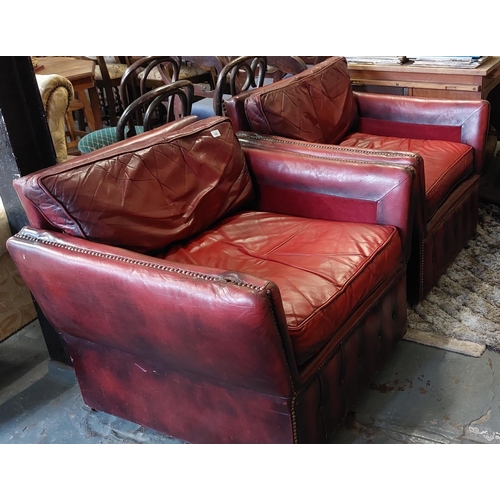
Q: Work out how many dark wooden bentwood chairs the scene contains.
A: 3